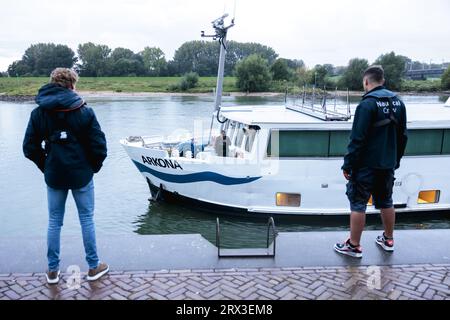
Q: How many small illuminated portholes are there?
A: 3